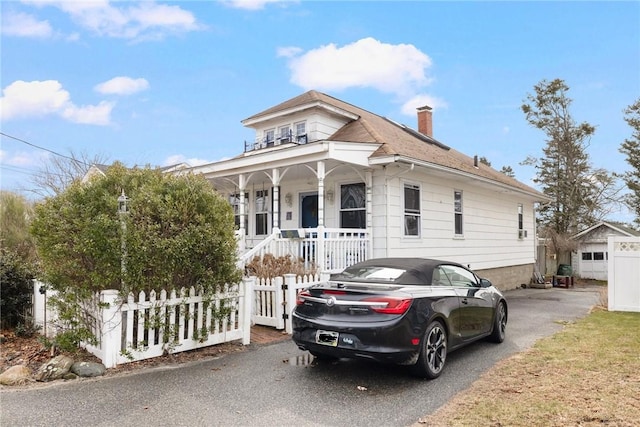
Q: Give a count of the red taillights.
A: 2